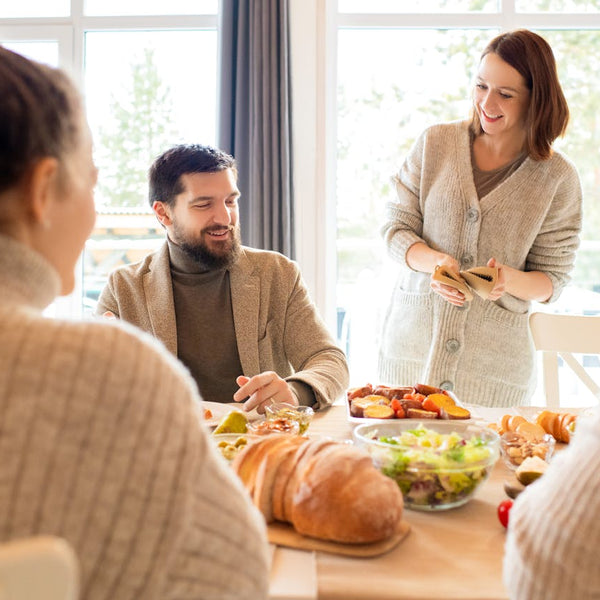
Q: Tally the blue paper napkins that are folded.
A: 0